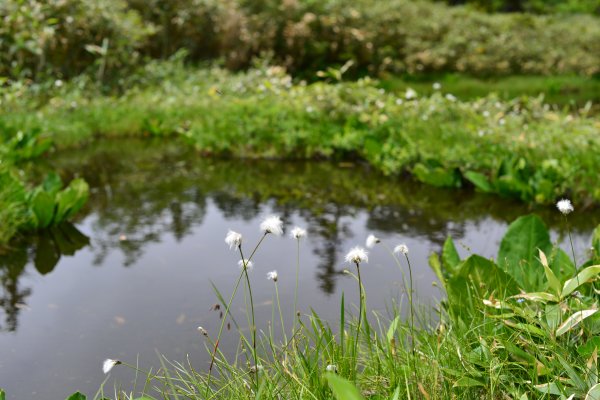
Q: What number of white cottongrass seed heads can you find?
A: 10